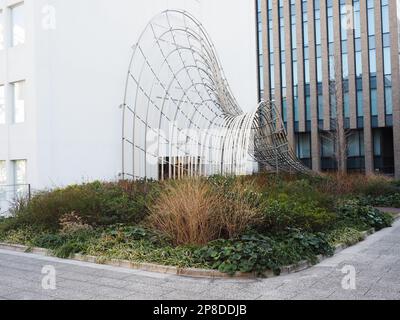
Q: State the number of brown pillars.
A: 11